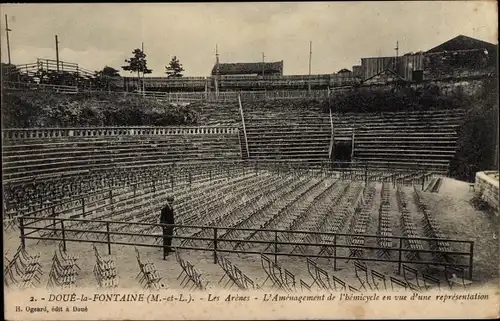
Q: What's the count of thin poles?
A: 7